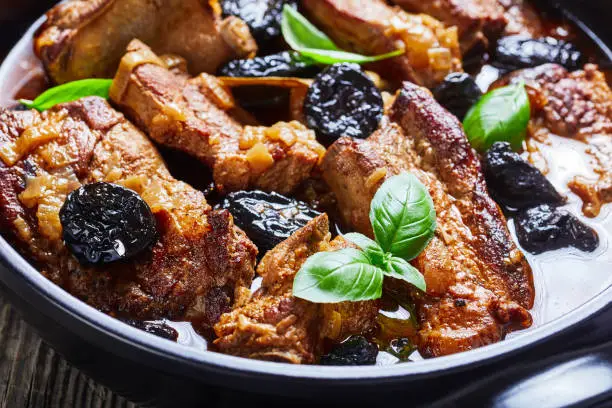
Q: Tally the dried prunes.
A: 11